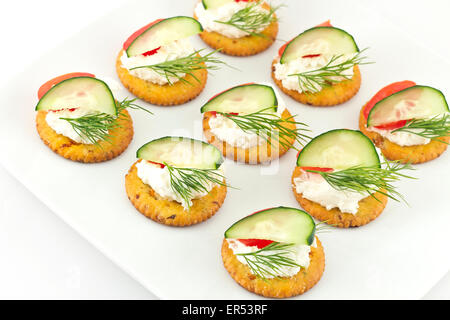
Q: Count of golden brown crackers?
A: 9